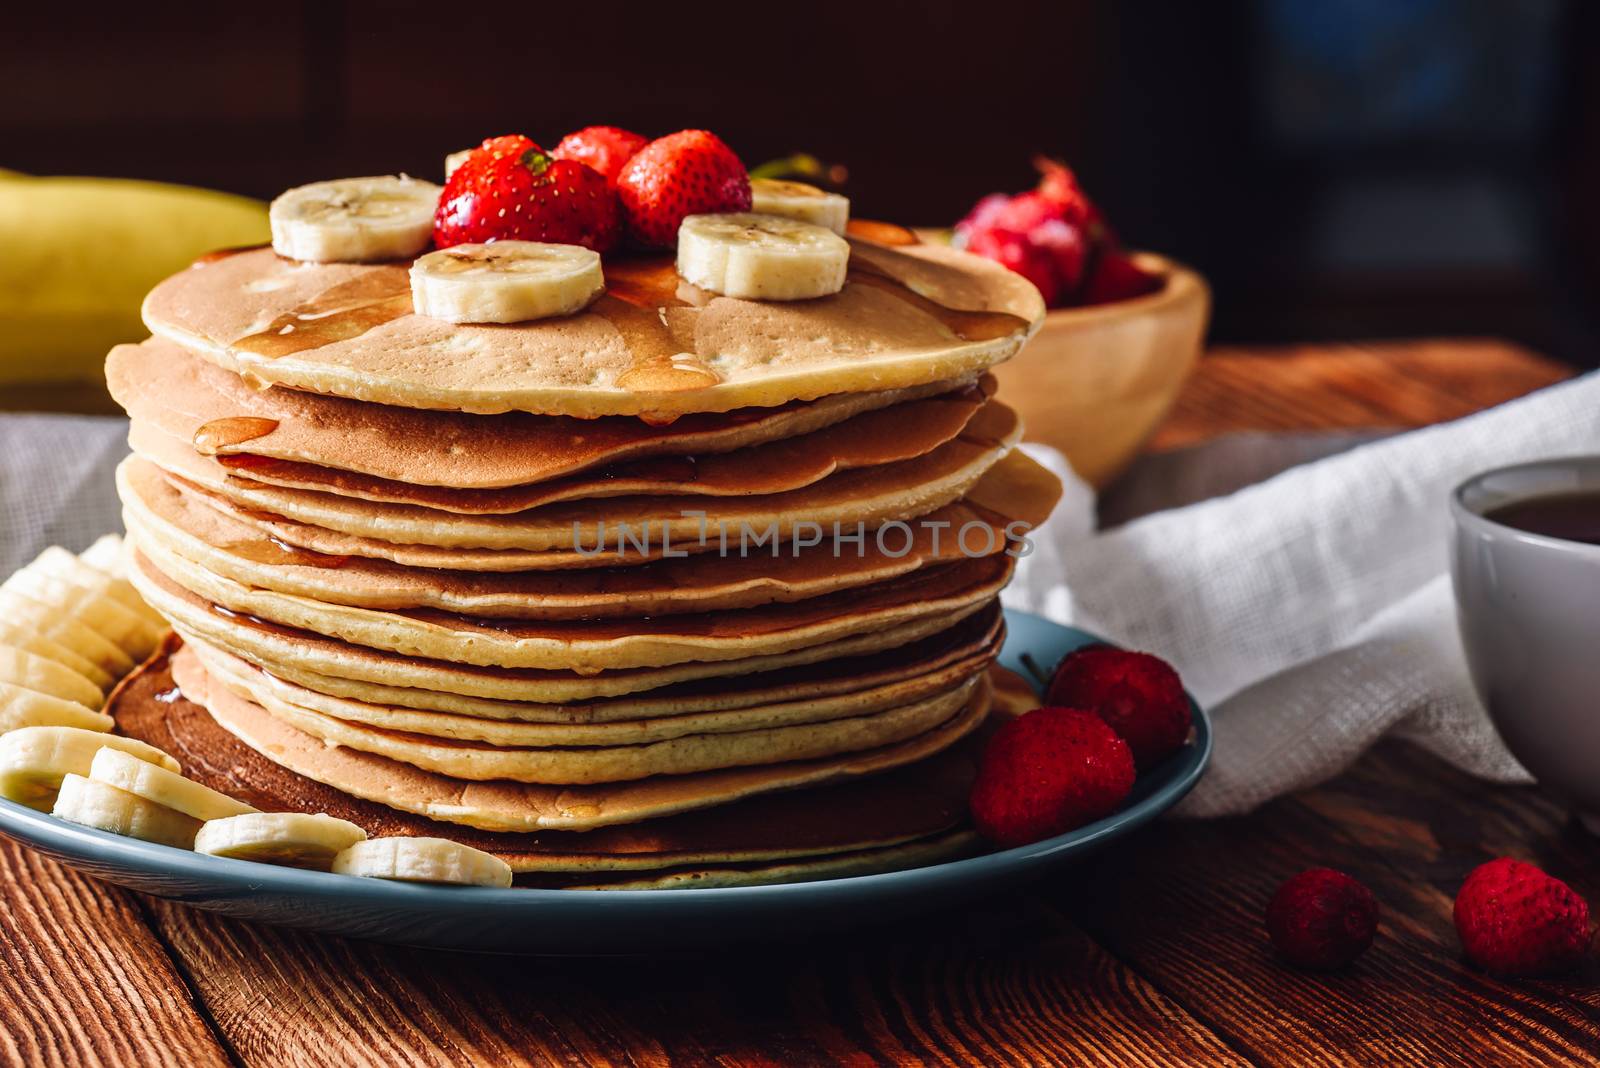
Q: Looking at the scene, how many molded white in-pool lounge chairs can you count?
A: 0